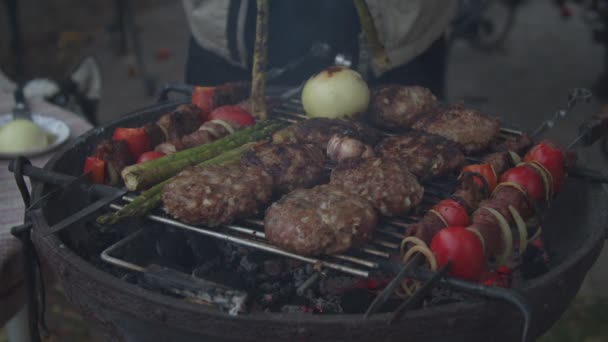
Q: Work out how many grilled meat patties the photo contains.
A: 8